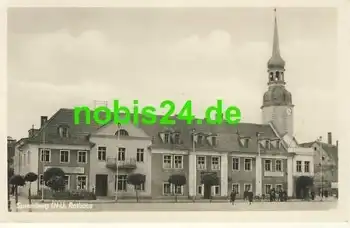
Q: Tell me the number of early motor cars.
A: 0